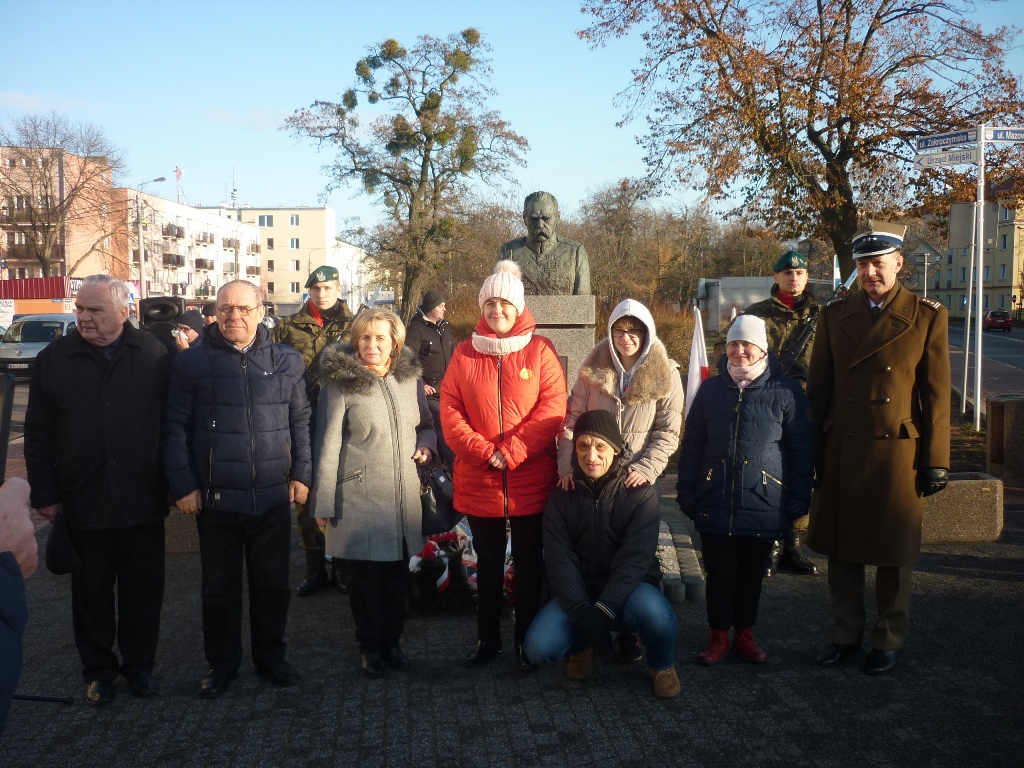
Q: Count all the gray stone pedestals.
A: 1